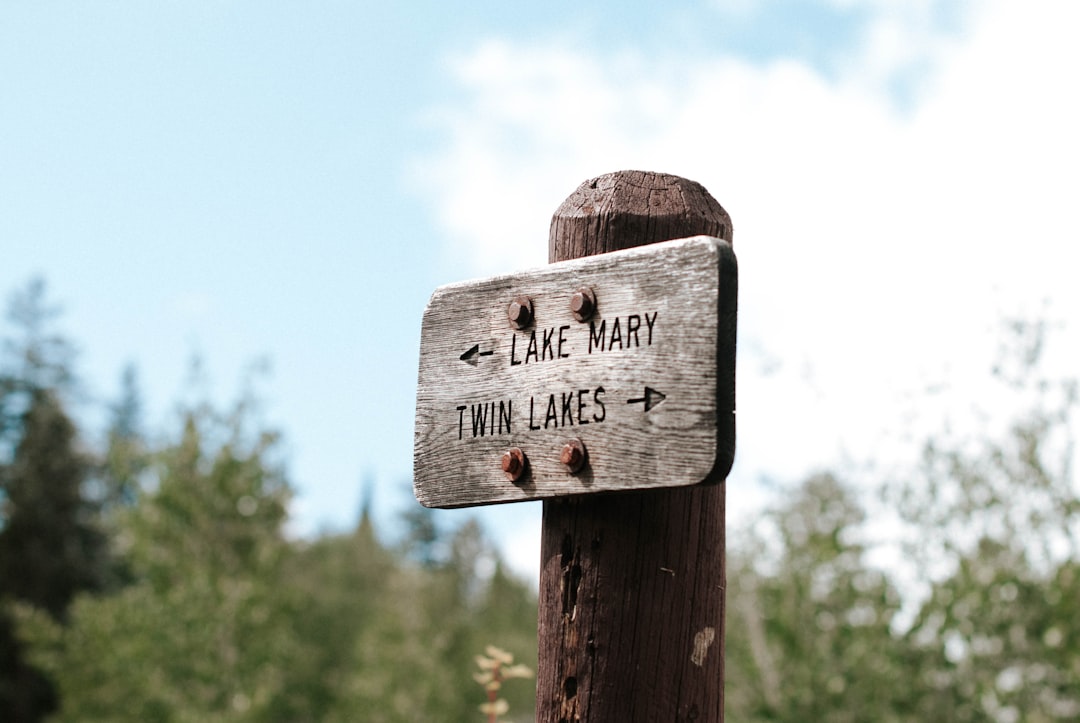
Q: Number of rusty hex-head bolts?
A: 4